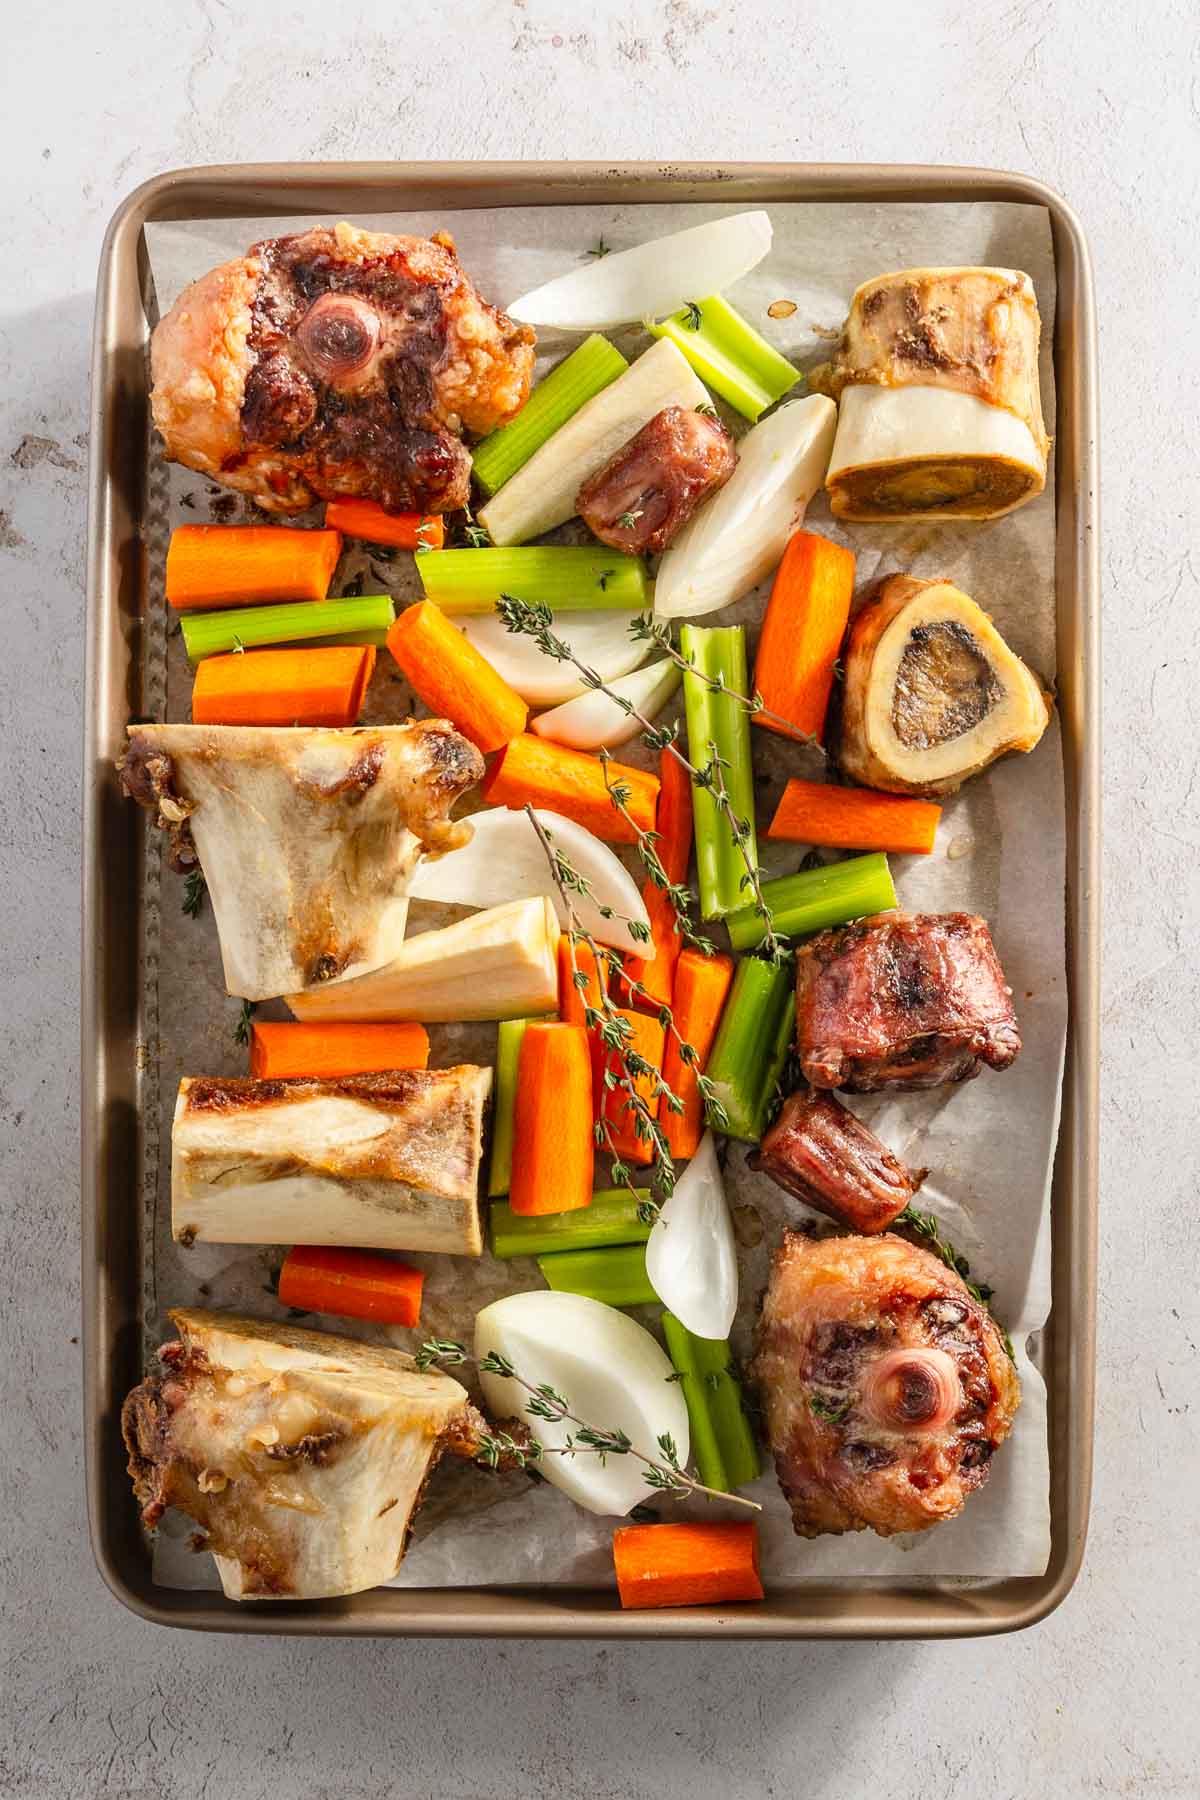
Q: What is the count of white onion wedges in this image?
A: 7